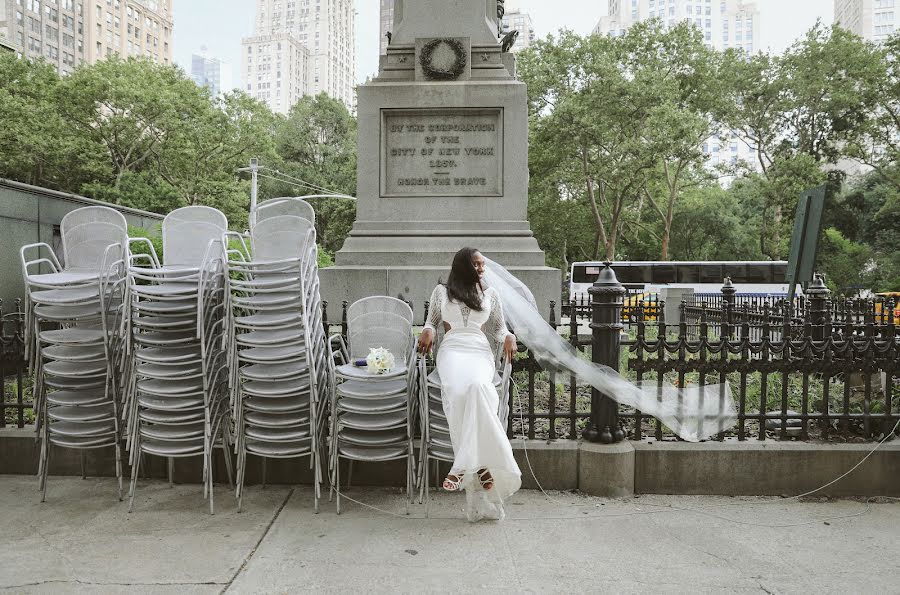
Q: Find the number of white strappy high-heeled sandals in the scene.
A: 2